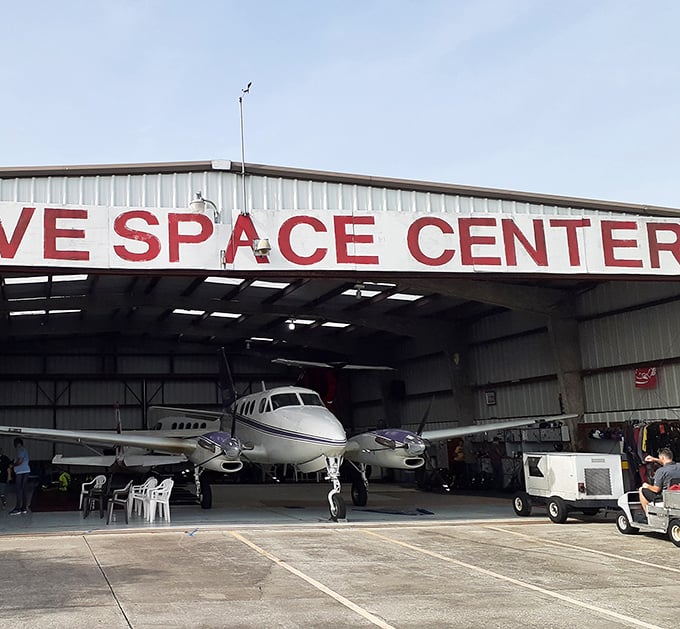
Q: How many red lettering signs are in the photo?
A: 1